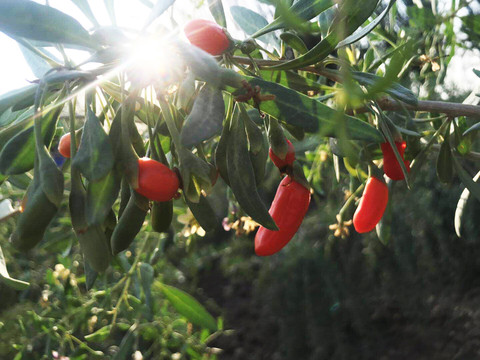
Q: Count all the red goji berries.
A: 7